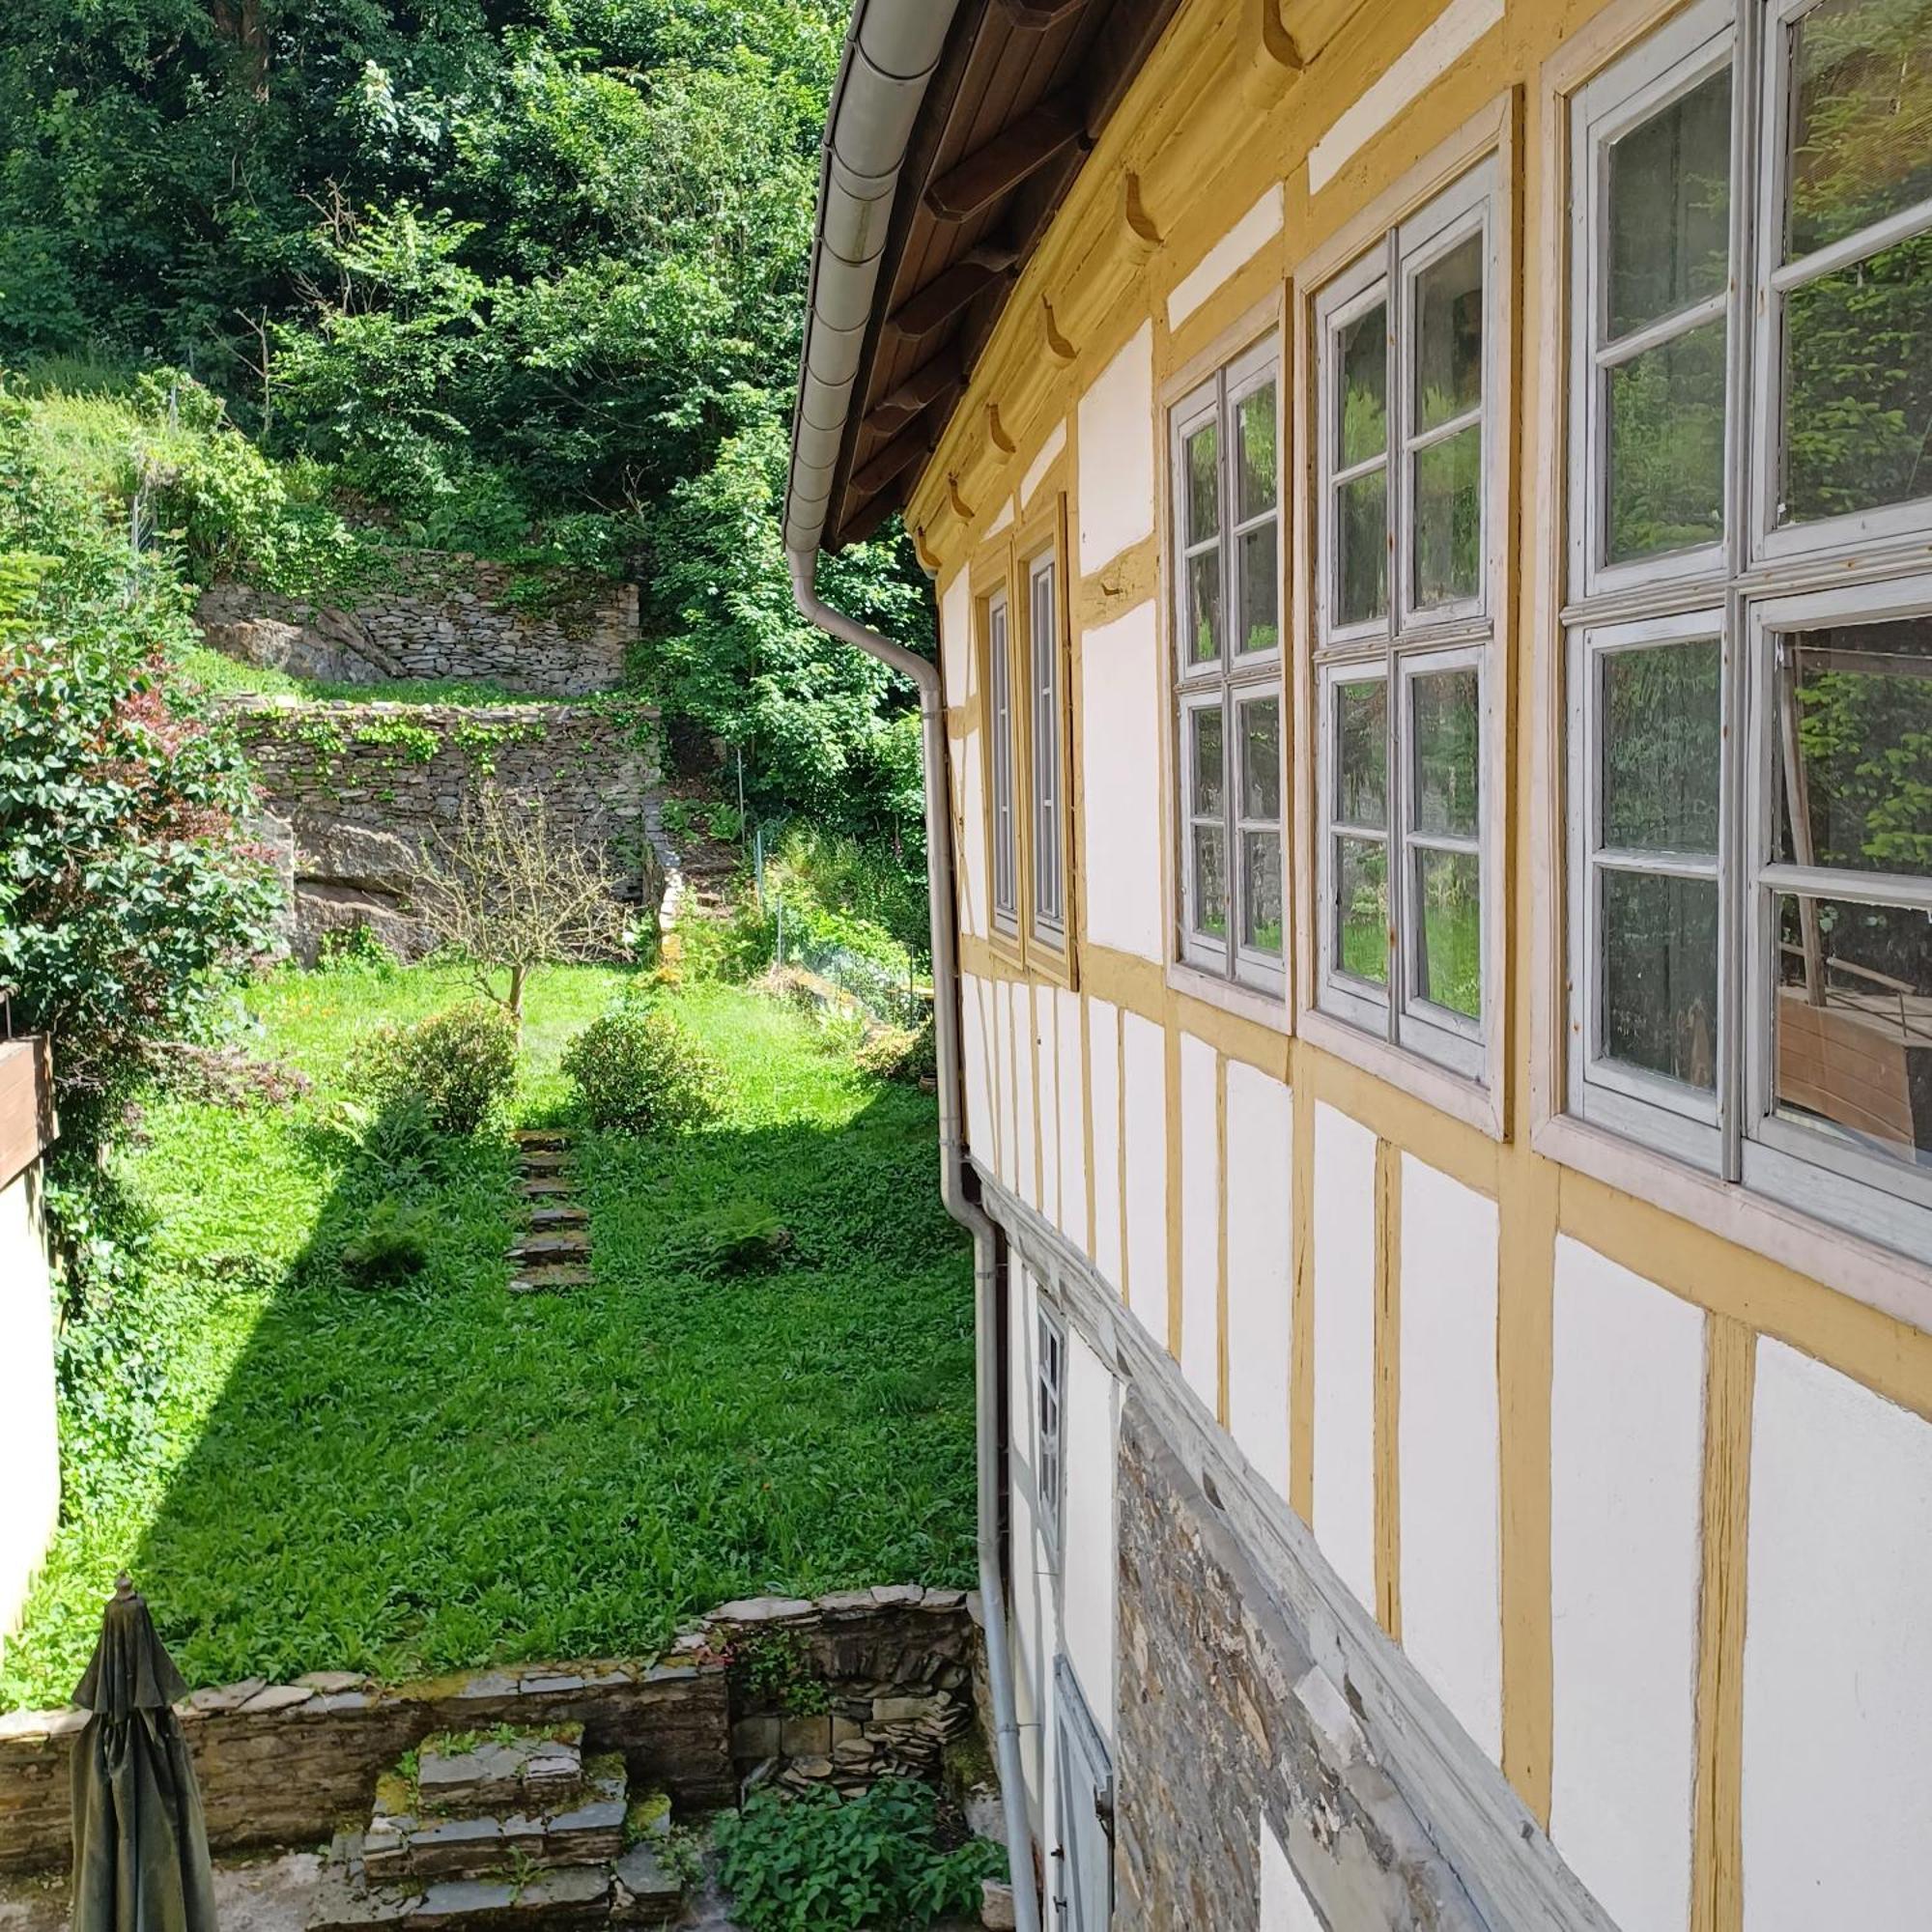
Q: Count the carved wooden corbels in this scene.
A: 6